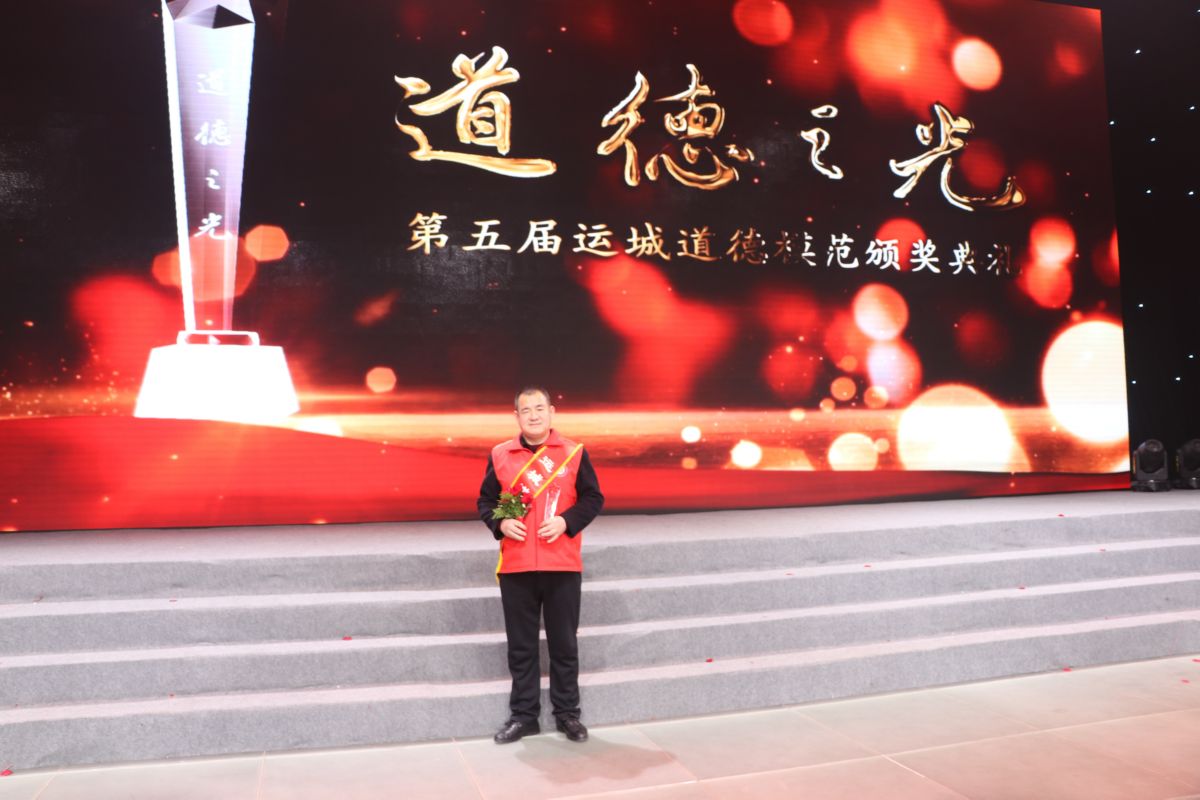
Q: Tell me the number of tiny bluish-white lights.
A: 11